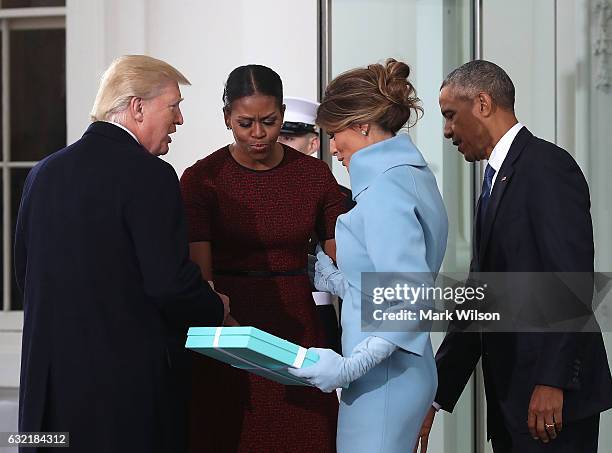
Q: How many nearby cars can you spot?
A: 0